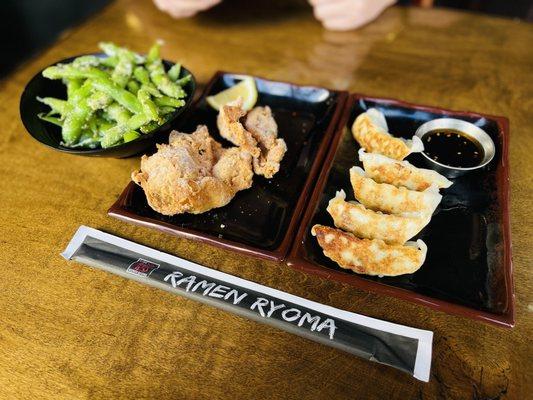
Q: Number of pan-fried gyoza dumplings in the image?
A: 5